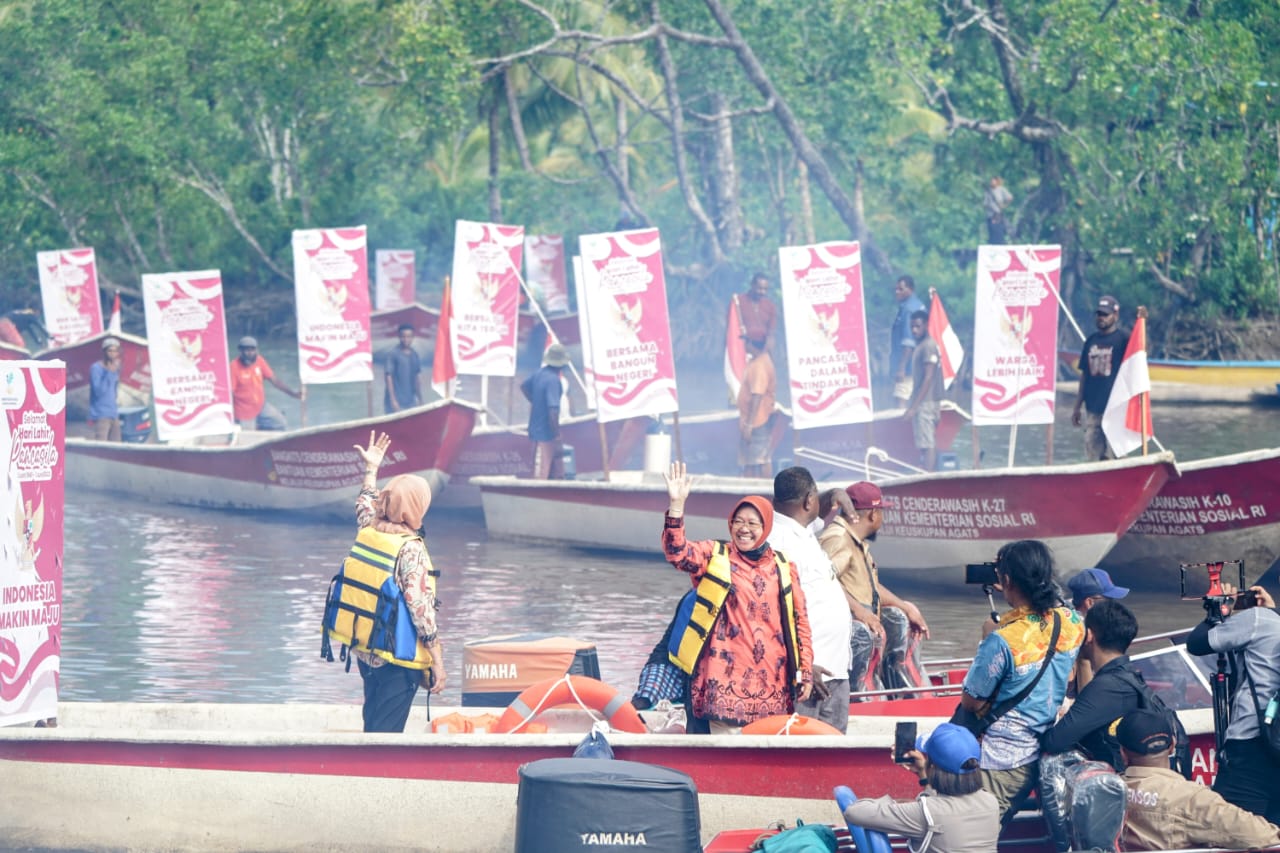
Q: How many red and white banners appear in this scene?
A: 11